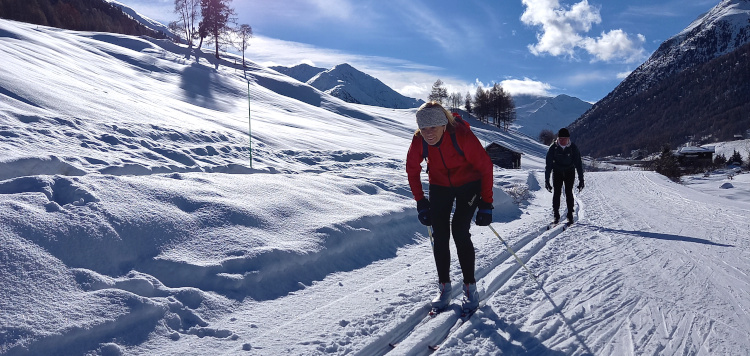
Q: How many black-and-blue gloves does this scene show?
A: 2